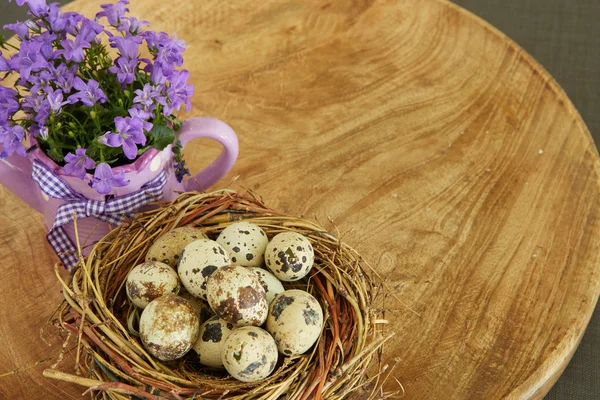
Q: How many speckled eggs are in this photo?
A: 12